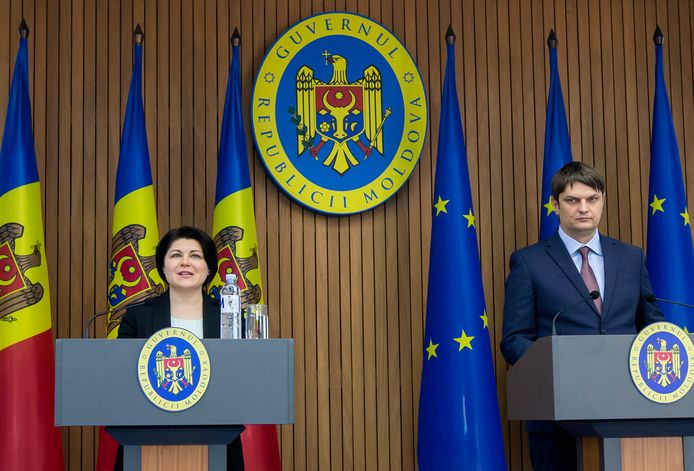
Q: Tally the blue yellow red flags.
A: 3